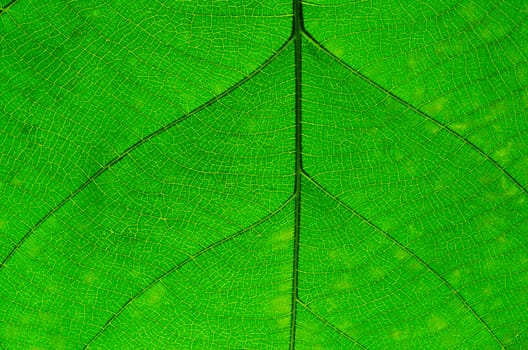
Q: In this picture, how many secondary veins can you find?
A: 5